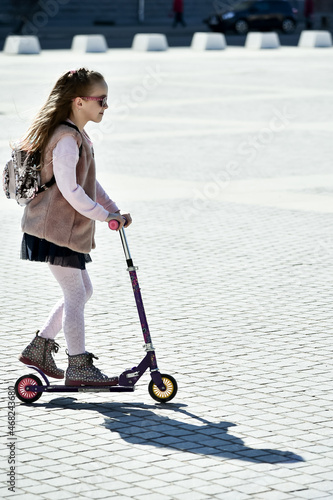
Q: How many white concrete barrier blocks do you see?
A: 6